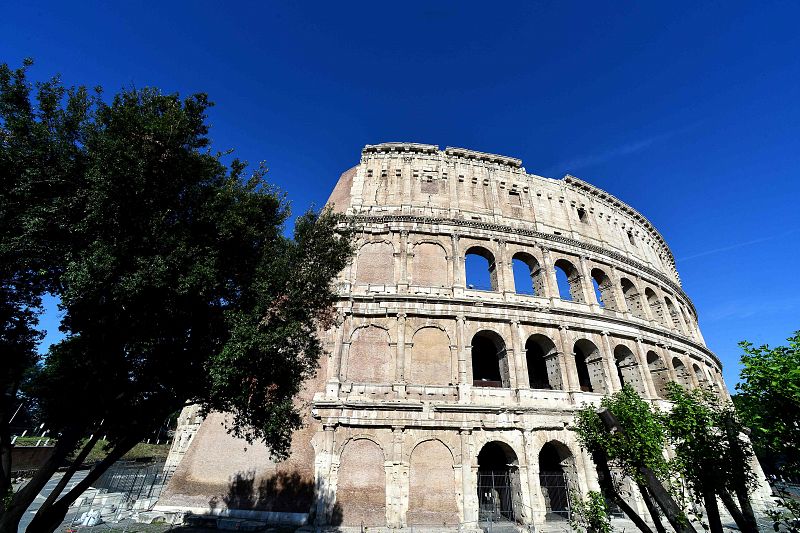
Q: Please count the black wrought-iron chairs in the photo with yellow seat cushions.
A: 0